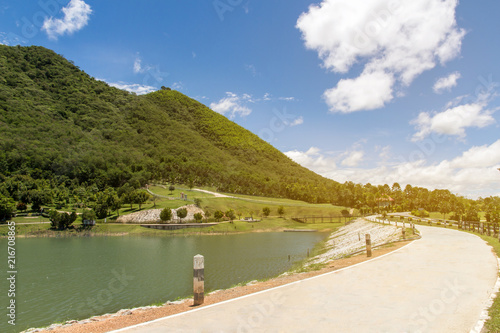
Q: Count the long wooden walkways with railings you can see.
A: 1